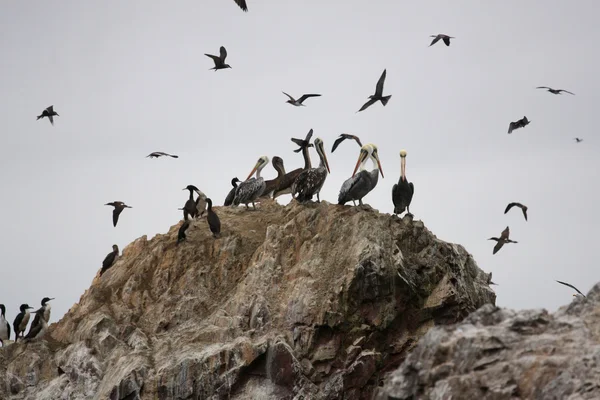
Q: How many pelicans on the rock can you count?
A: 7